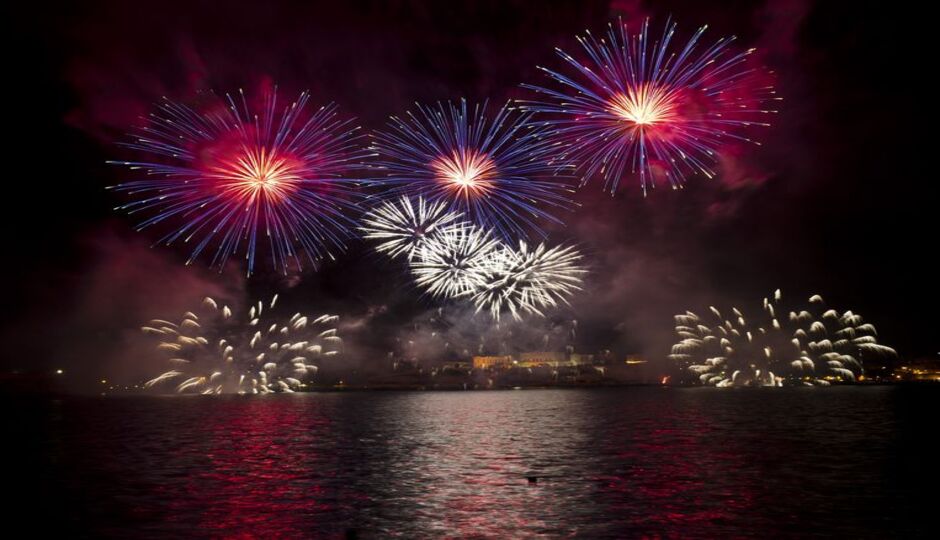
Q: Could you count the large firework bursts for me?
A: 3